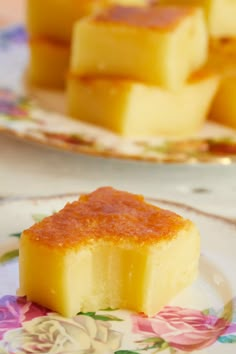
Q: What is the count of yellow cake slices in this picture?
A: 7